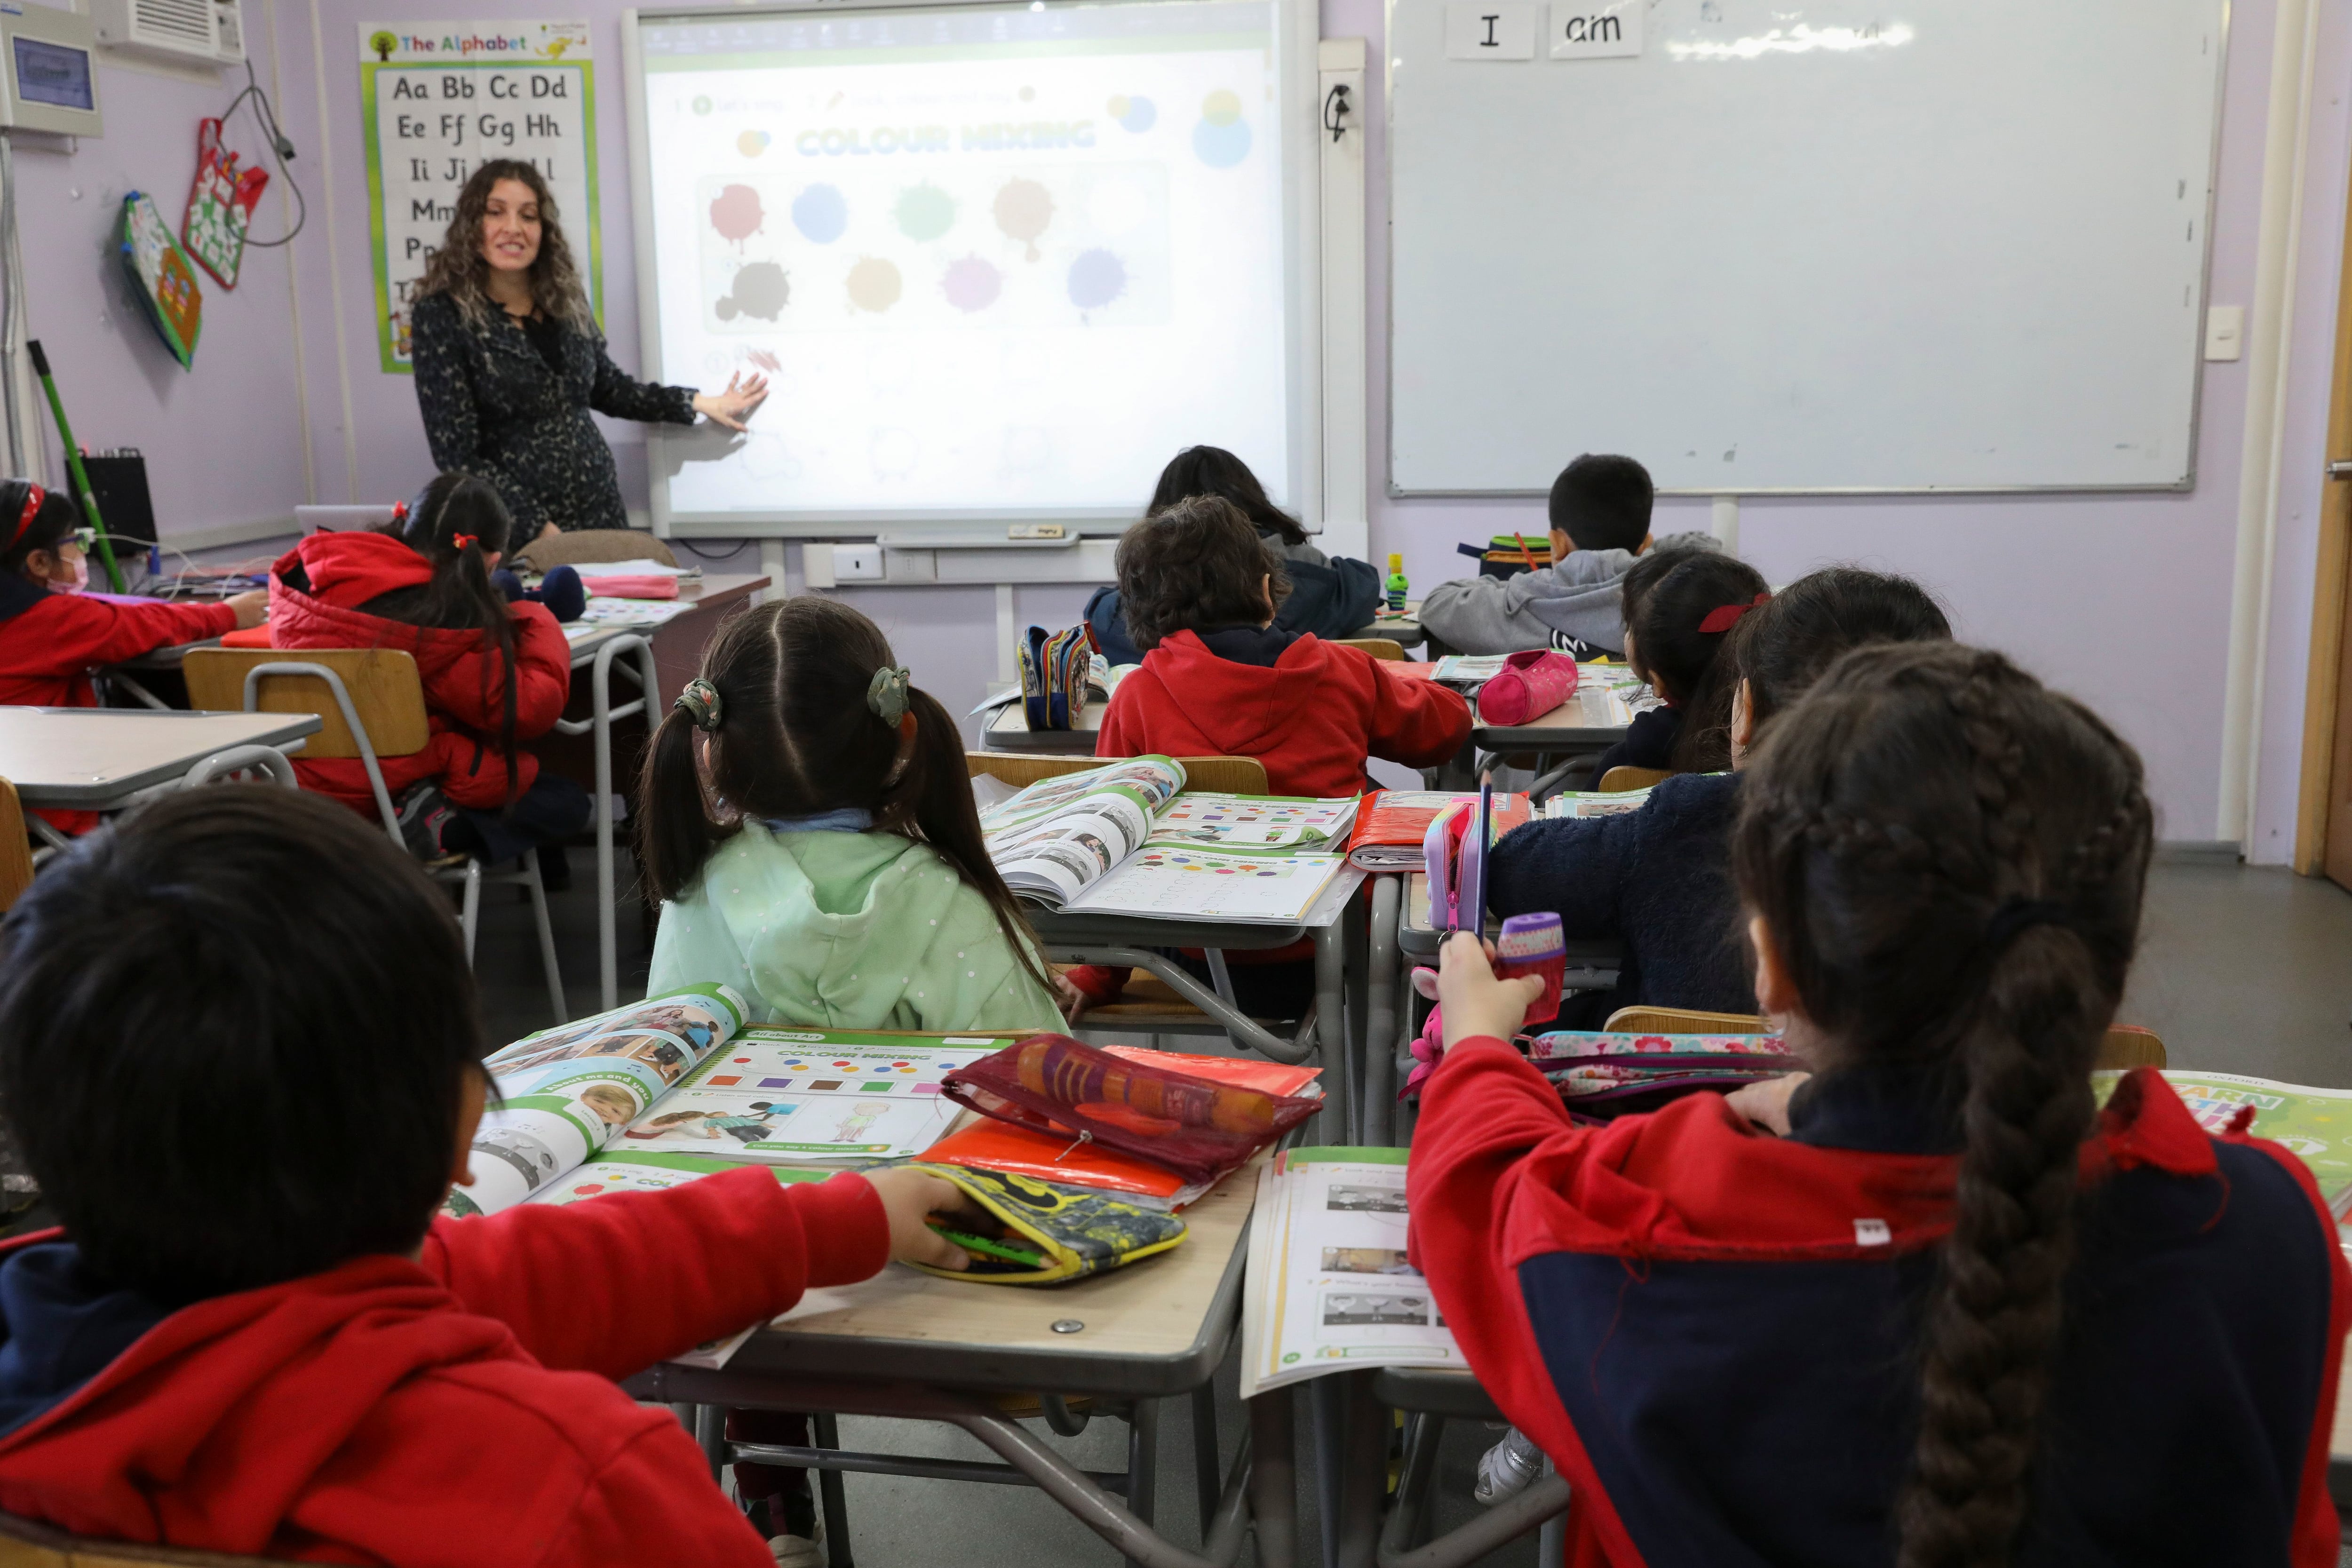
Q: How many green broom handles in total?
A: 1